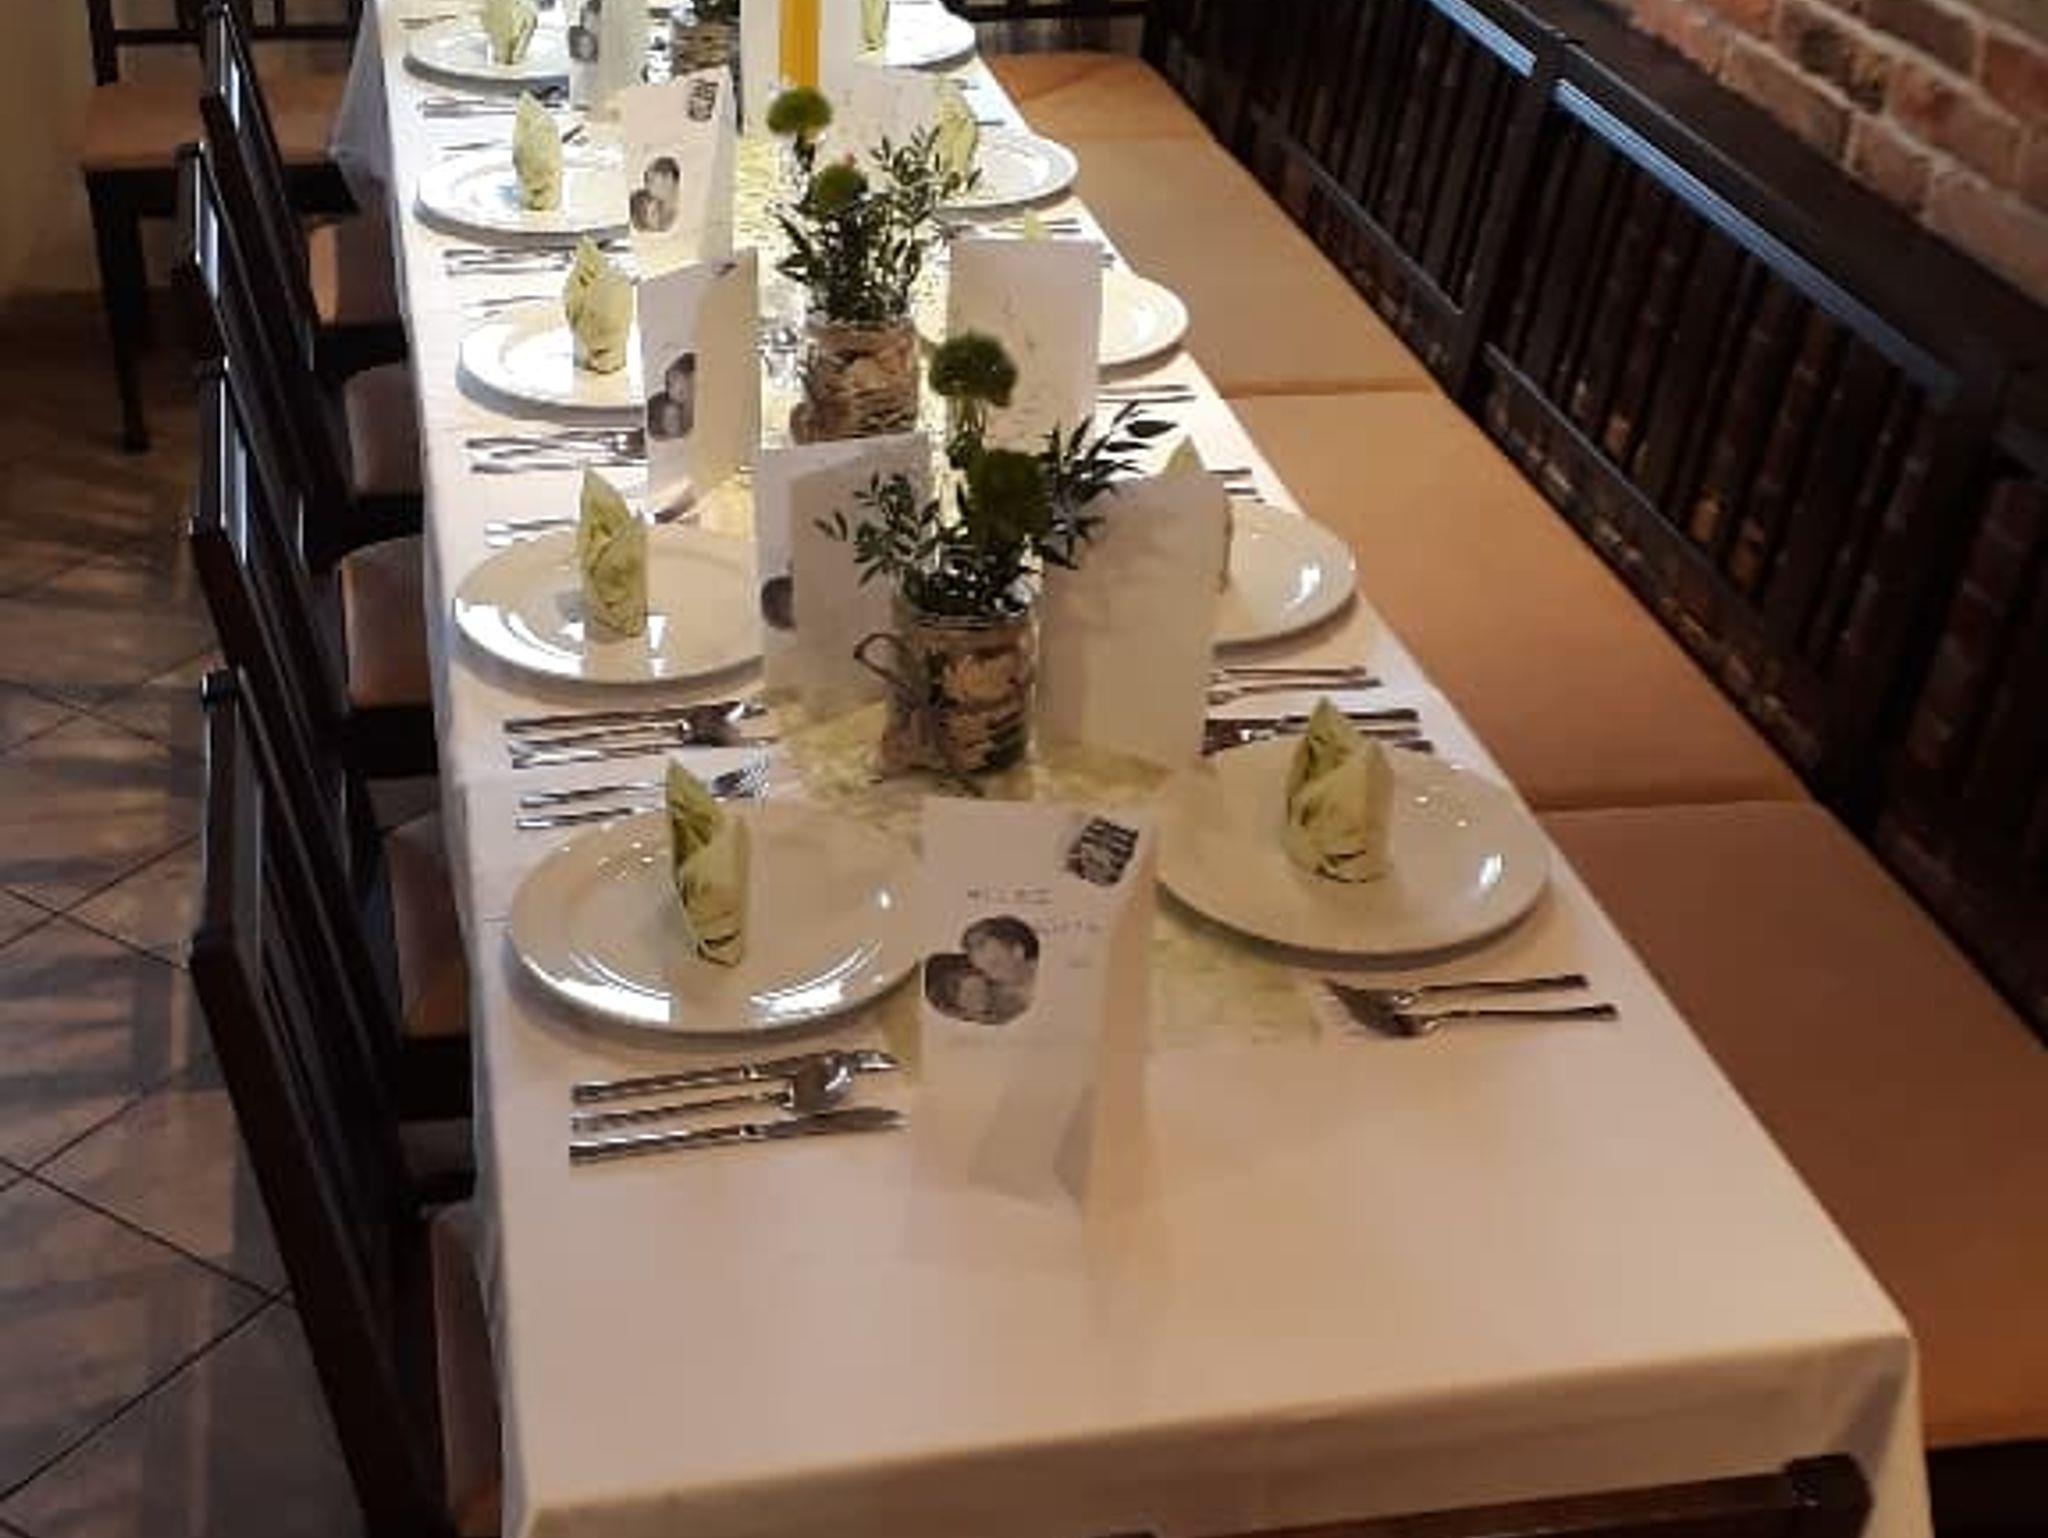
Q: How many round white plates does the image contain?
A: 10